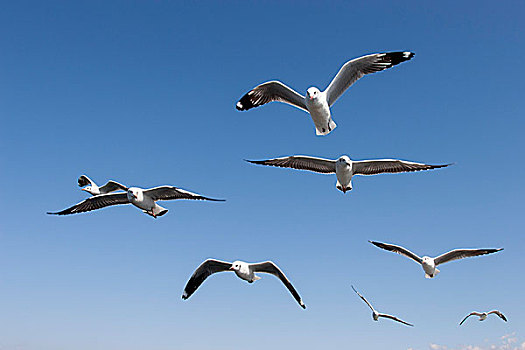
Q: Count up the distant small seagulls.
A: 2